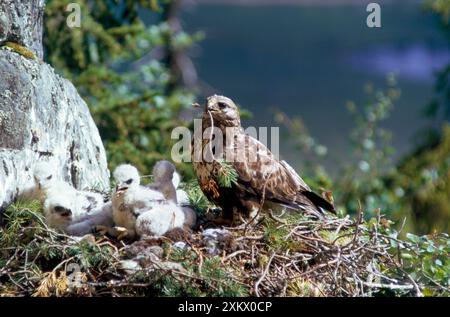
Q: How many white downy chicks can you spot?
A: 4